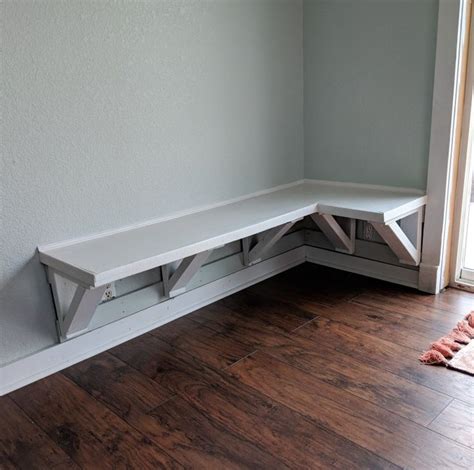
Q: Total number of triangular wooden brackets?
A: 5